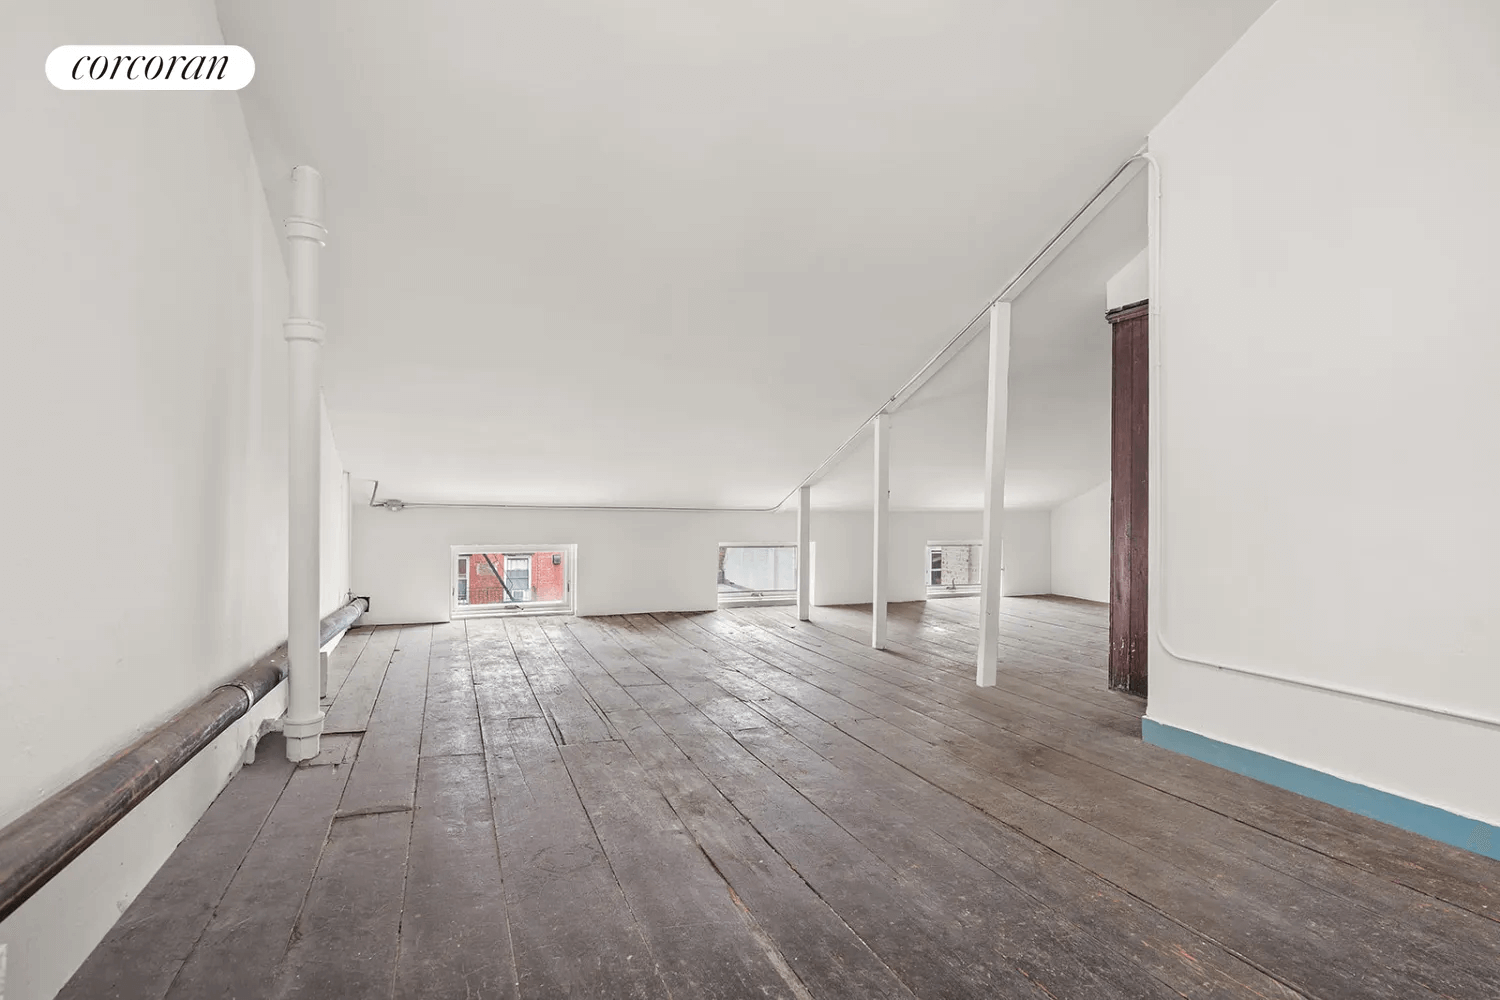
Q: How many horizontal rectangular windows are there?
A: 3